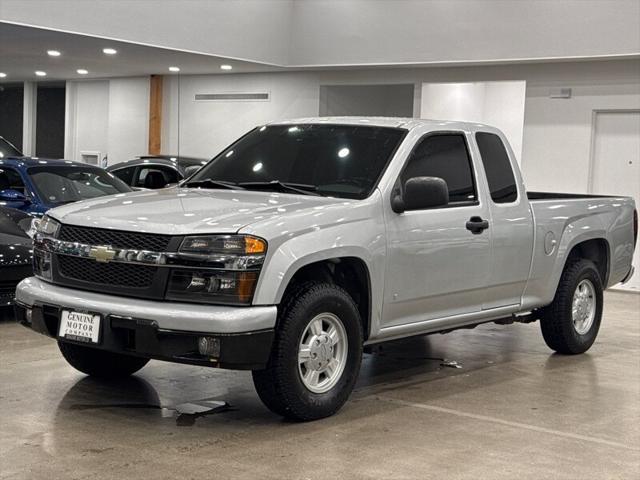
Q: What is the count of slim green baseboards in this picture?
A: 0